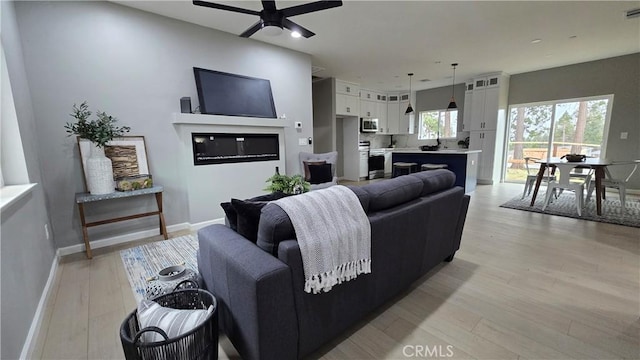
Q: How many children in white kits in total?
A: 0